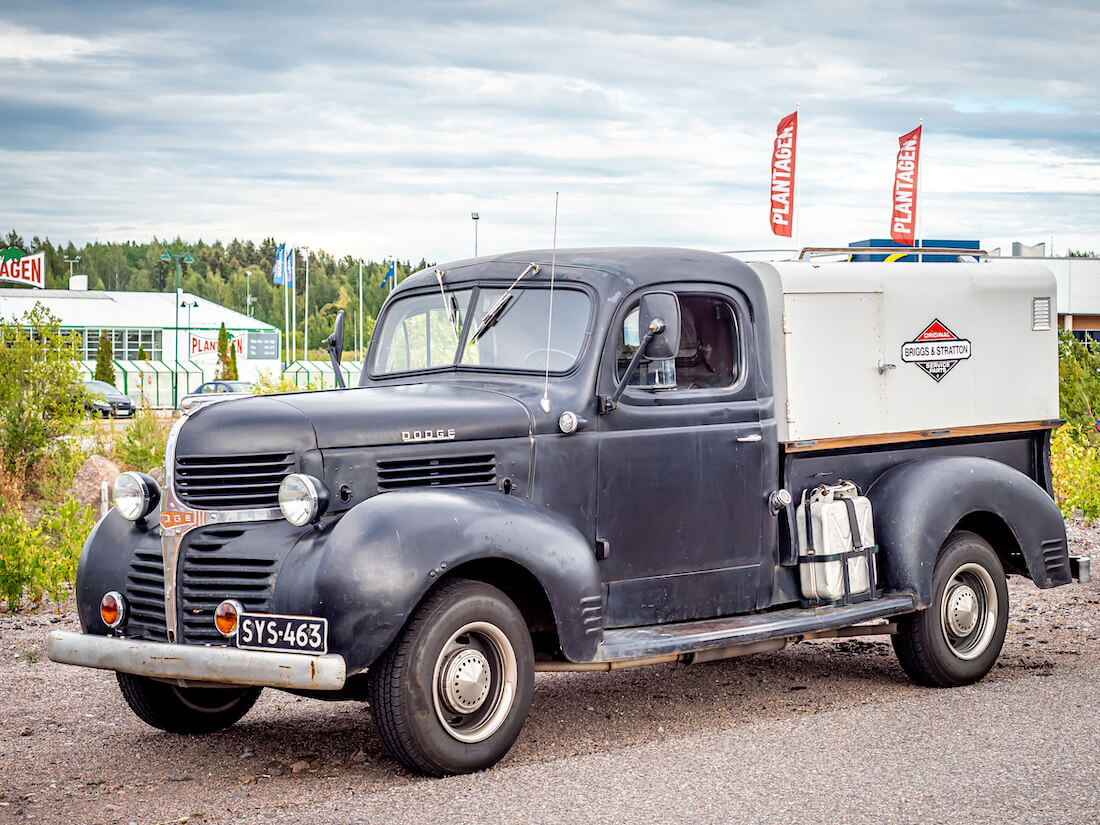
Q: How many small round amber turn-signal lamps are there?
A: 2